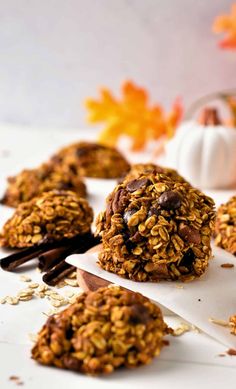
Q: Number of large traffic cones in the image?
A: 0